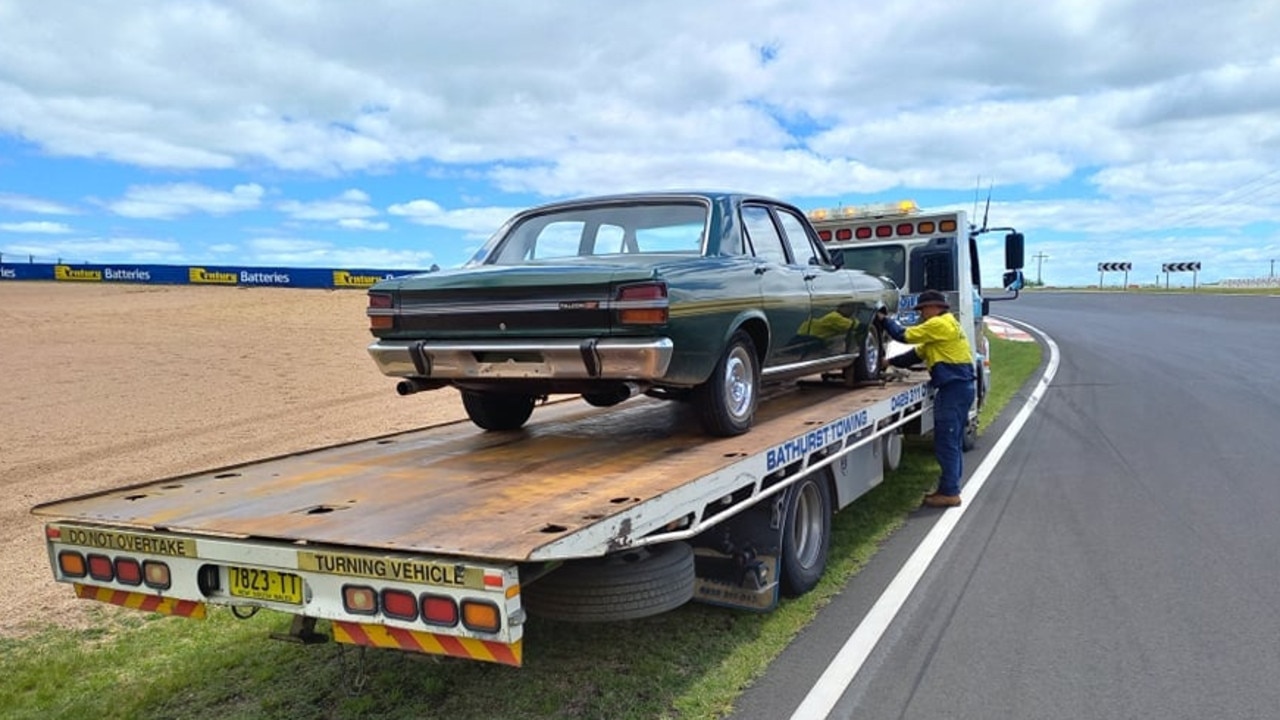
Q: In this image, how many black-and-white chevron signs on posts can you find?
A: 2